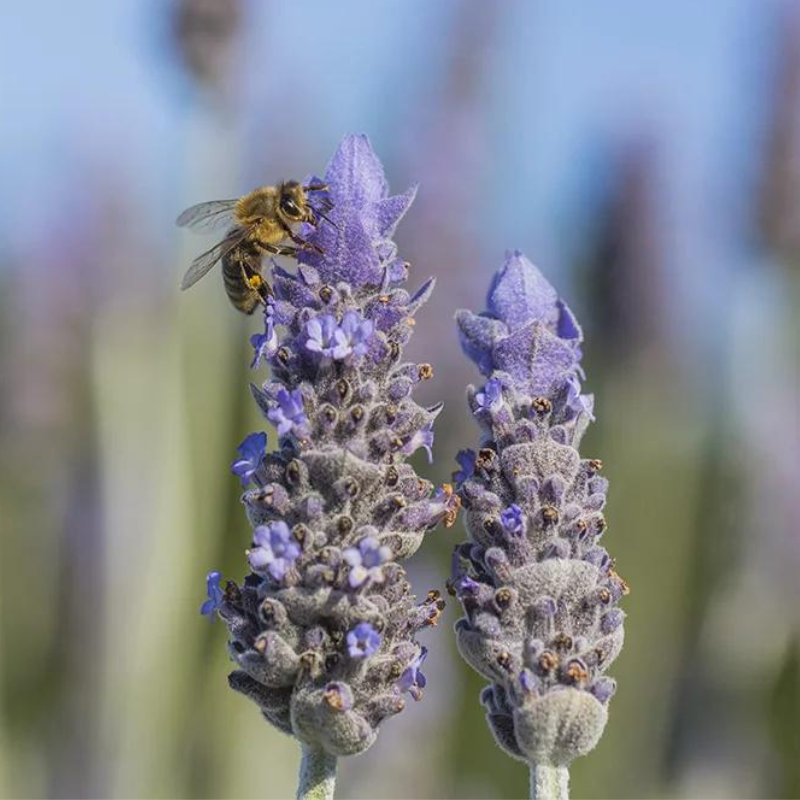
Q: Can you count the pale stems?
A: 2